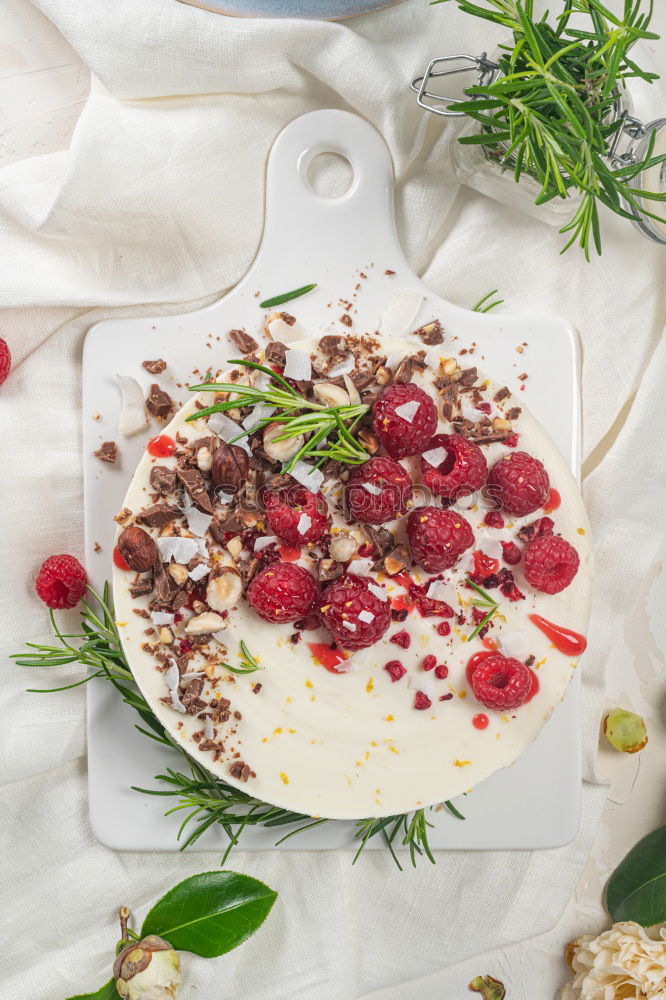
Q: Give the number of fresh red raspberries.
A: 12